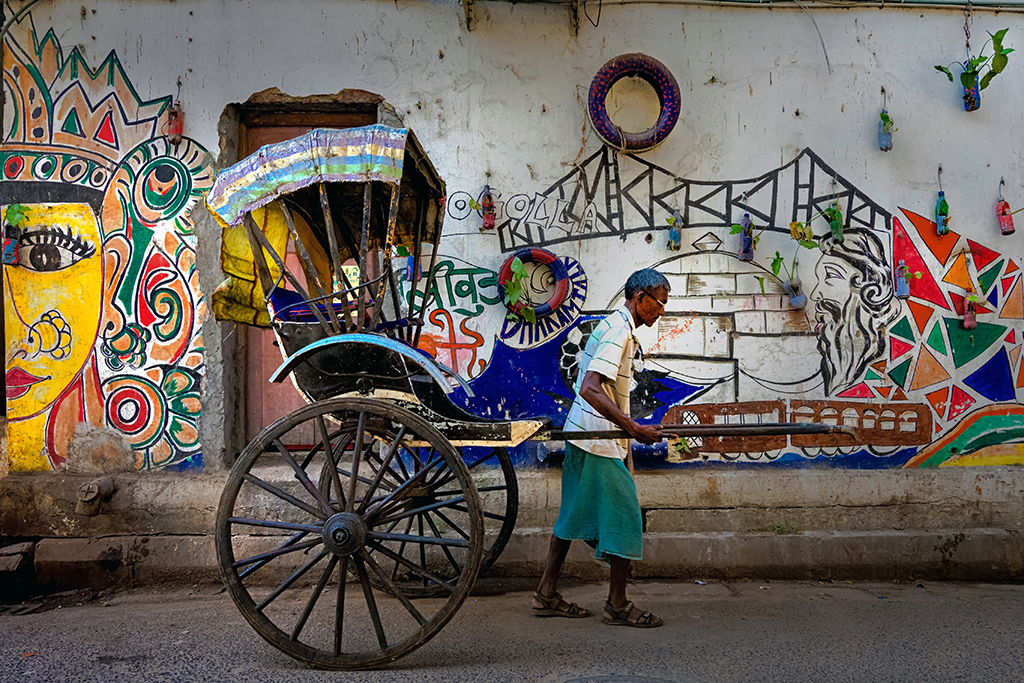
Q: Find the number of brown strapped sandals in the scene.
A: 2